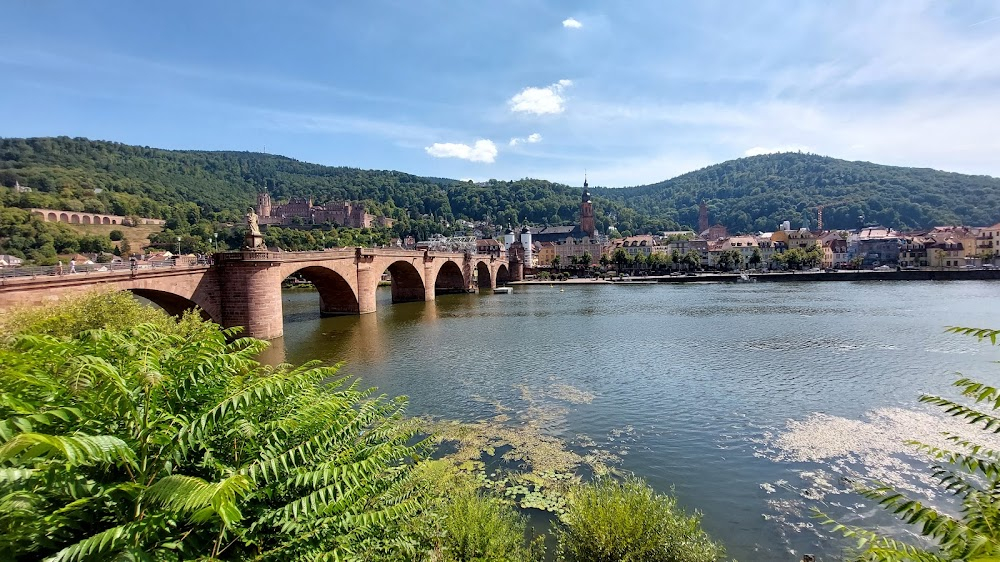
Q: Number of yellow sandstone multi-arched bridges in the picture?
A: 0